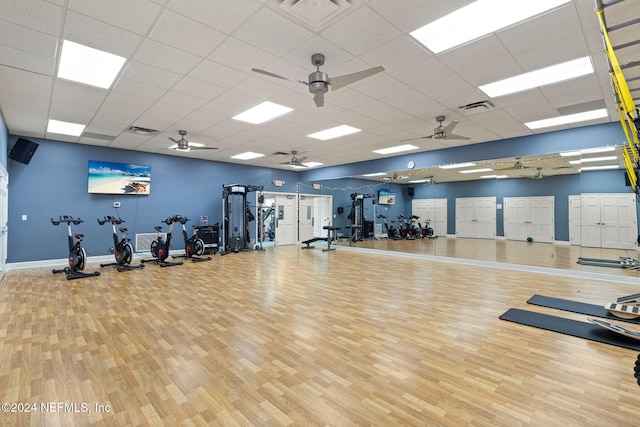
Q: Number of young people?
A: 0